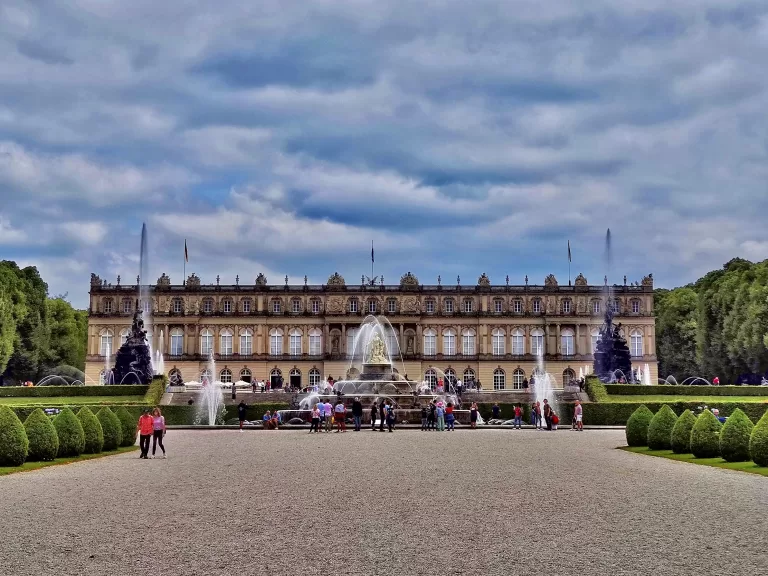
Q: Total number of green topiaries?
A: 12